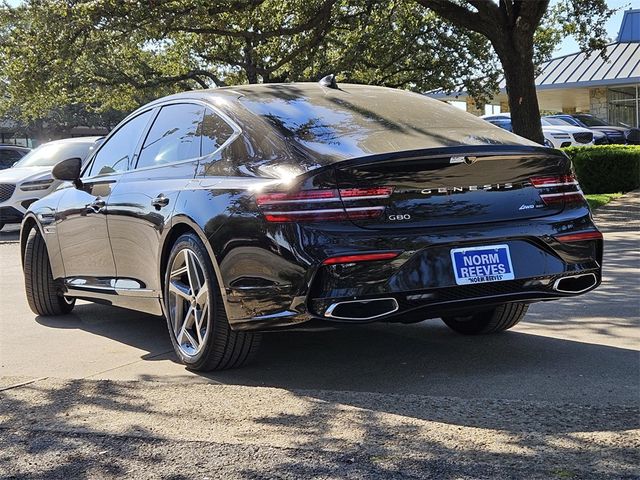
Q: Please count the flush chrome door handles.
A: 2